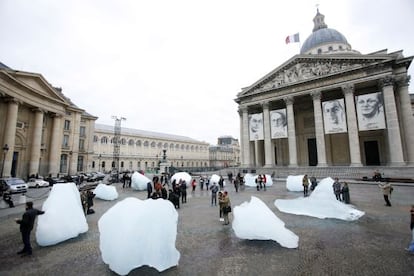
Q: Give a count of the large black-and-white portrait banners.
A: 4